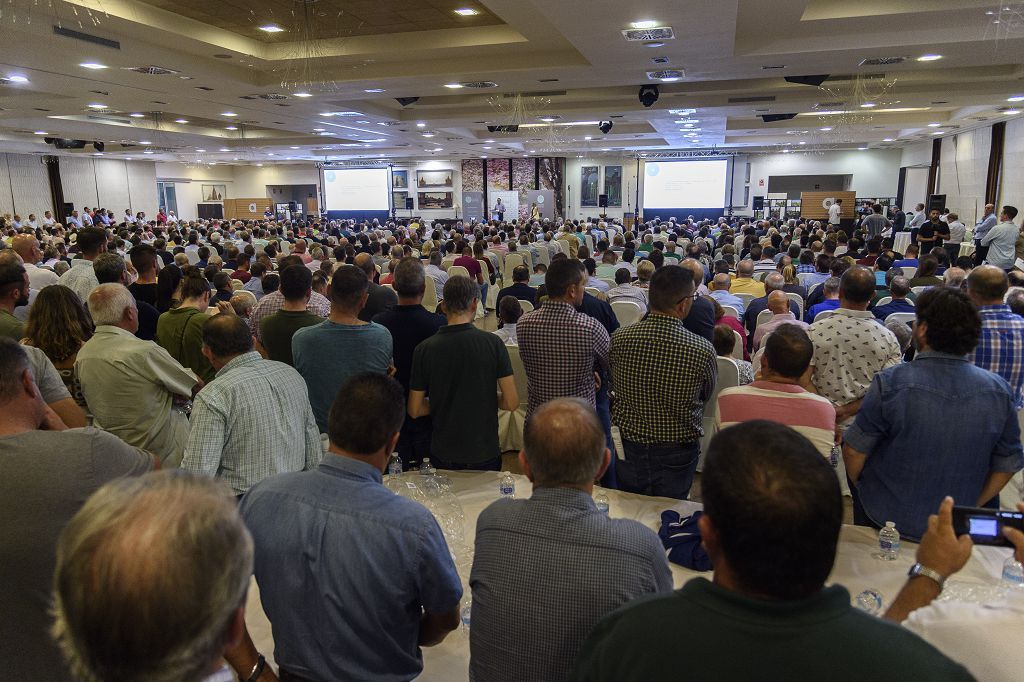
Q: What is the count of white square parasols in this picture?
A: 0